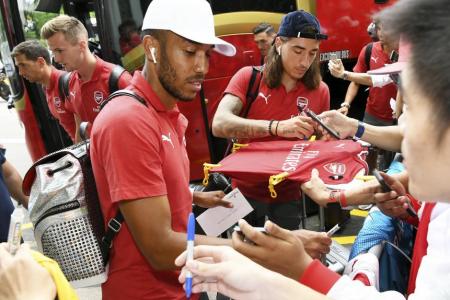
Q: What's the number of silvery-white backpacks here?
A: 1